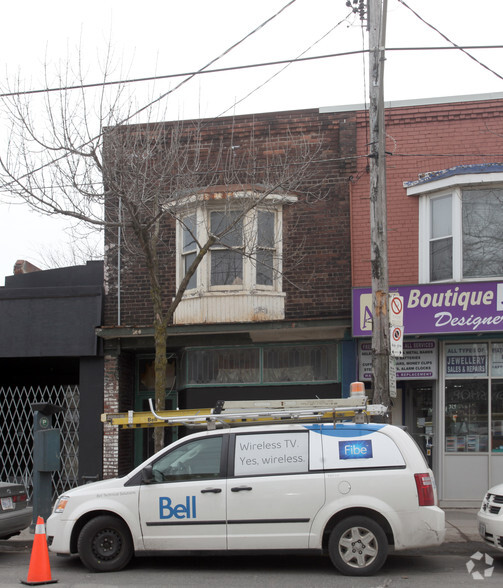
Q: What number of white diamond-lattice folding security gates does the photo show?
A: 1